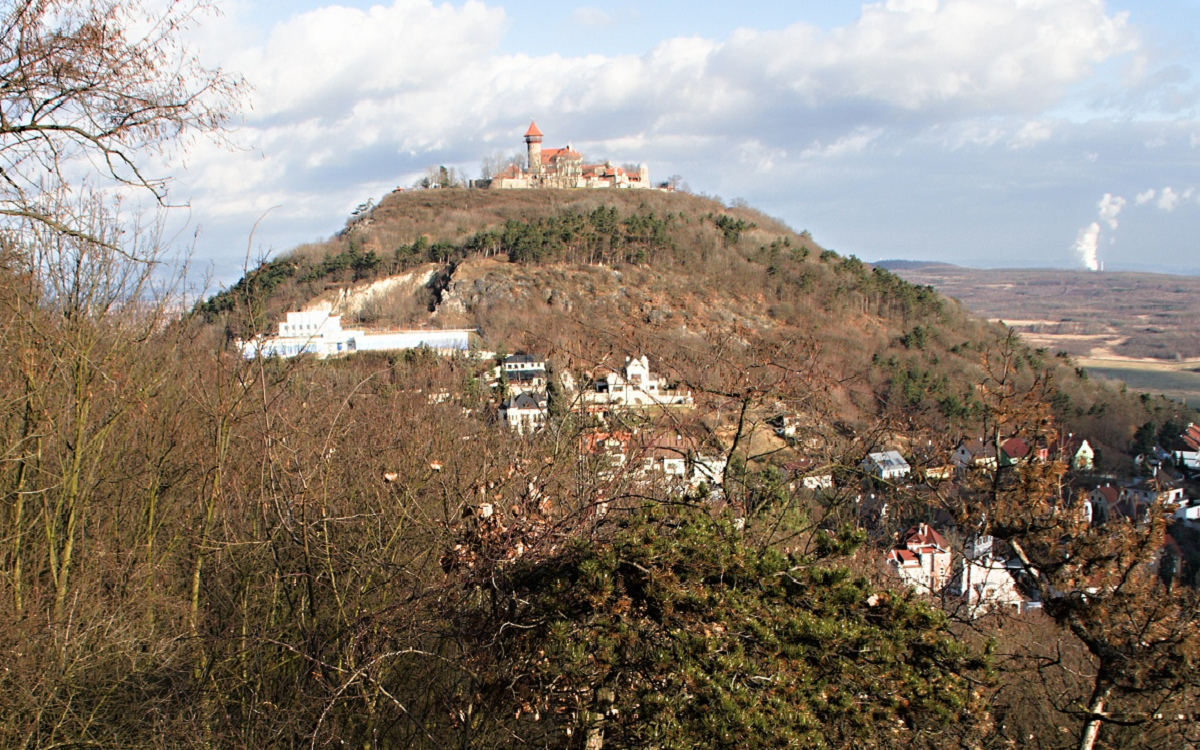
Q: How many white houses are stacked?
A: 2